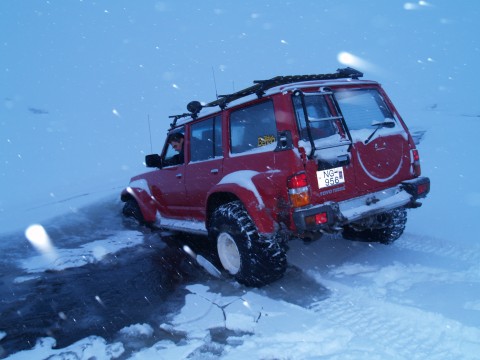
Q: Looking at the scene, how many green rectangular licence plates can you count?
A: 0